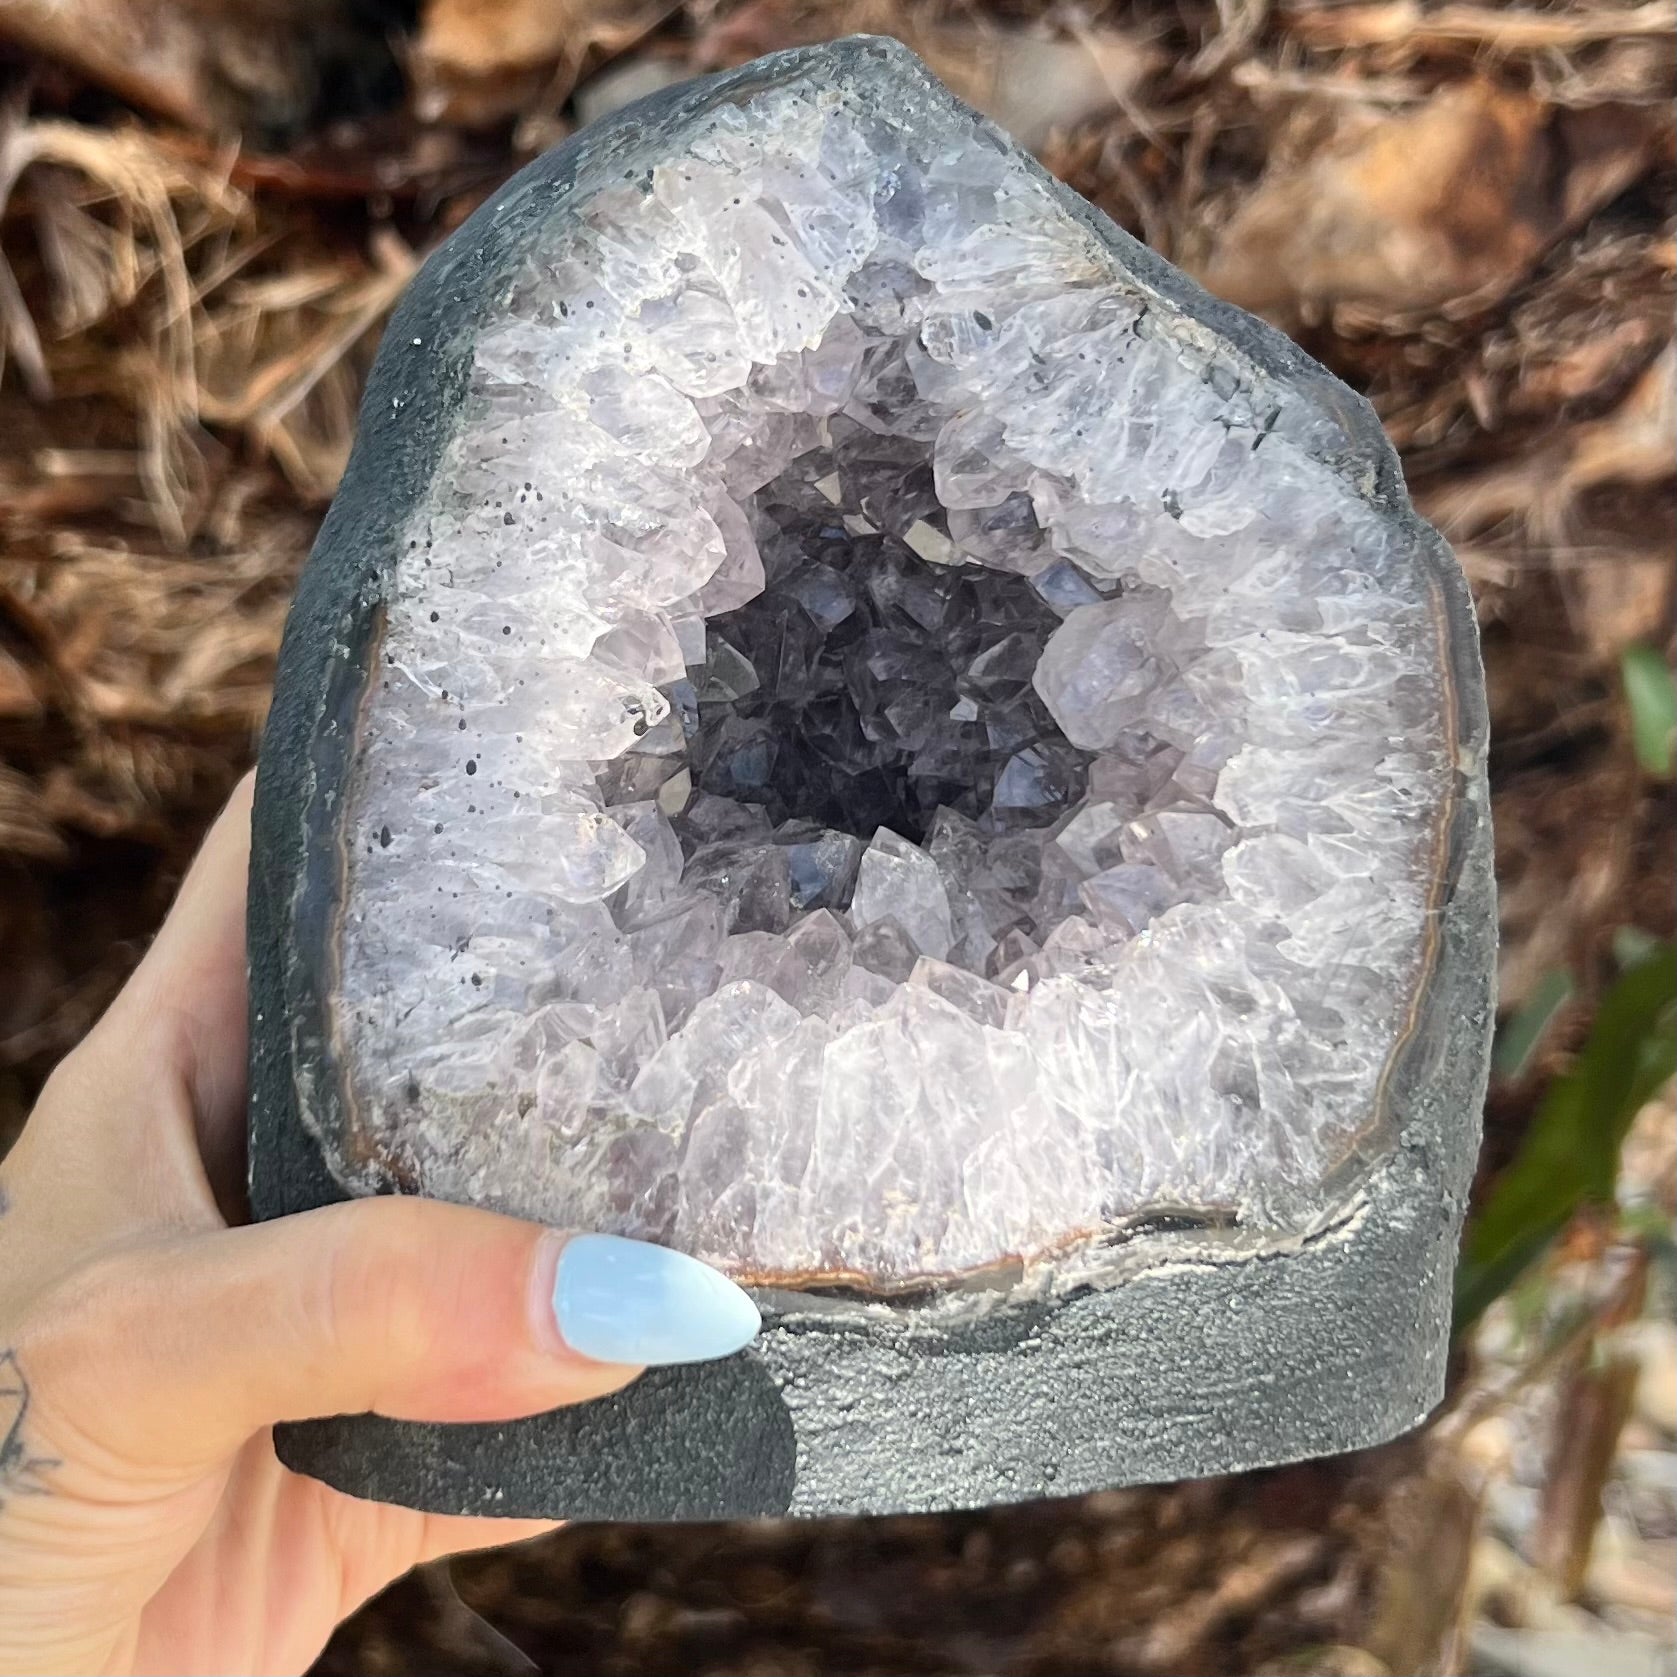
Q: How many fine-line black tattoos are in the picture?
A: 1